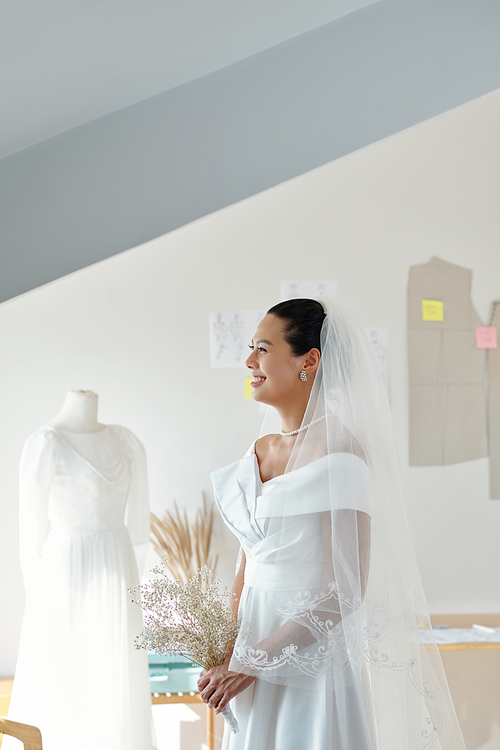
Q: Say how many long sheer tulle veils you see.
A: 1